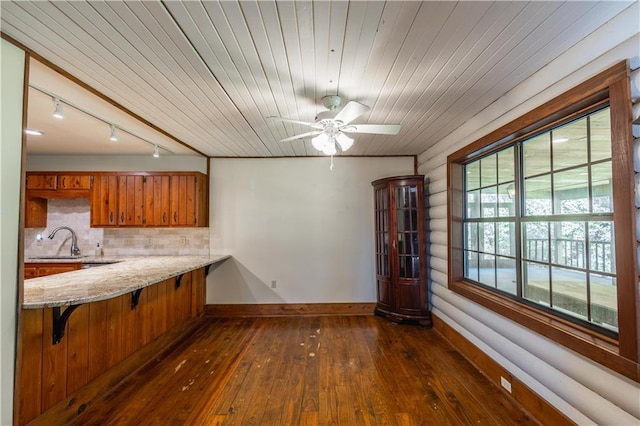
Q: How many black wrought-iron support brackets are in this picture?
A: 4